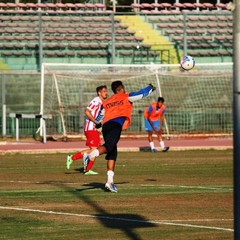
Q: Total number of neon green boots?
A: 2